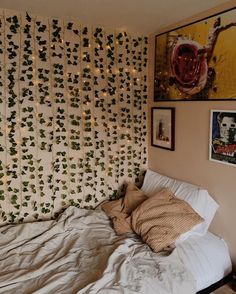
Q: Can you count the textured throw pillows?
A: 2